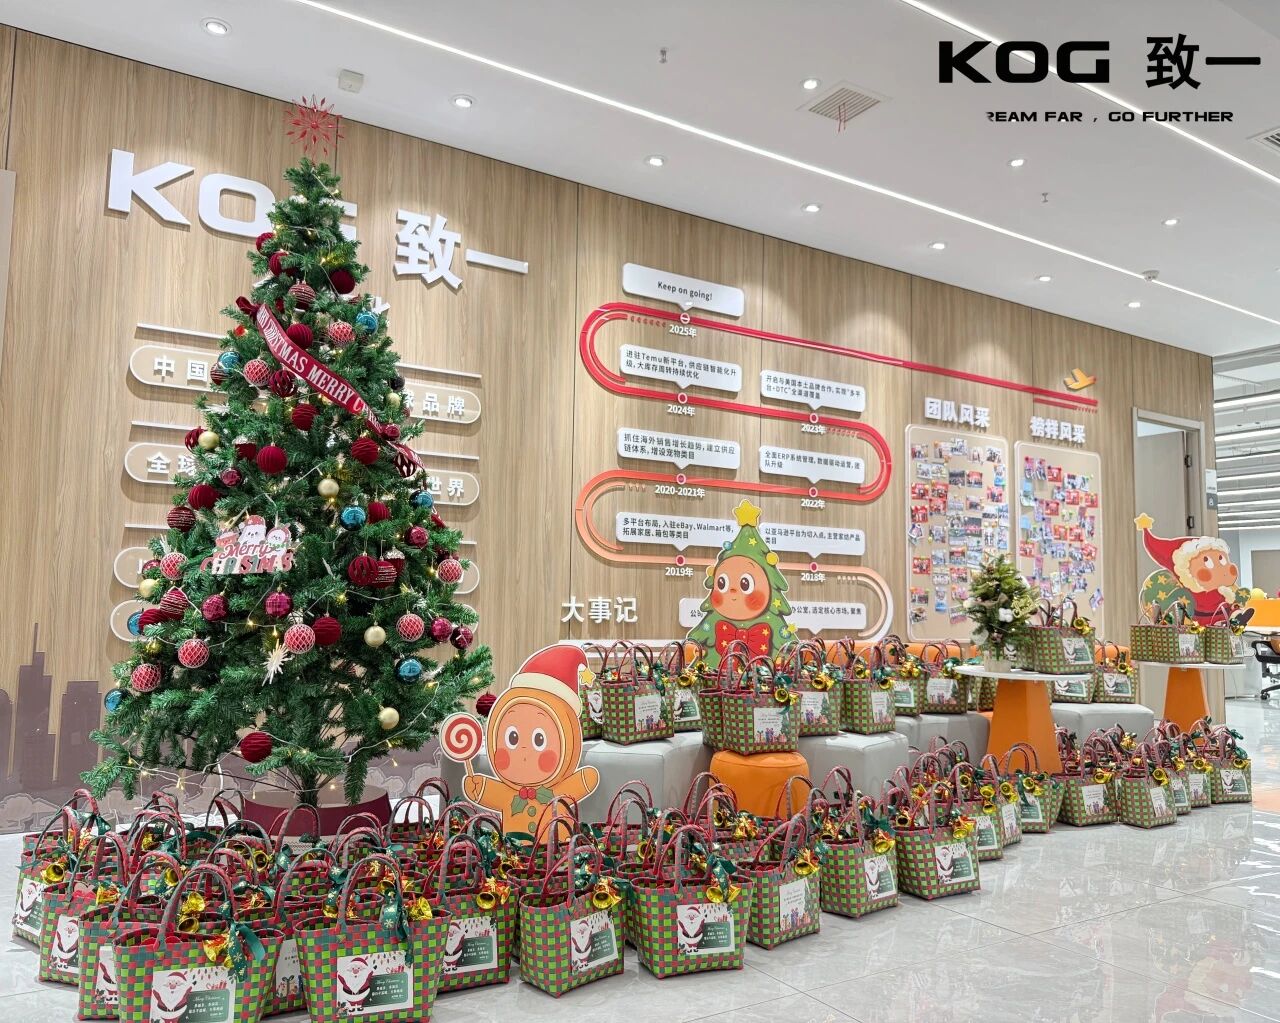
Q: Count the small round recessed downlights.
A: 10